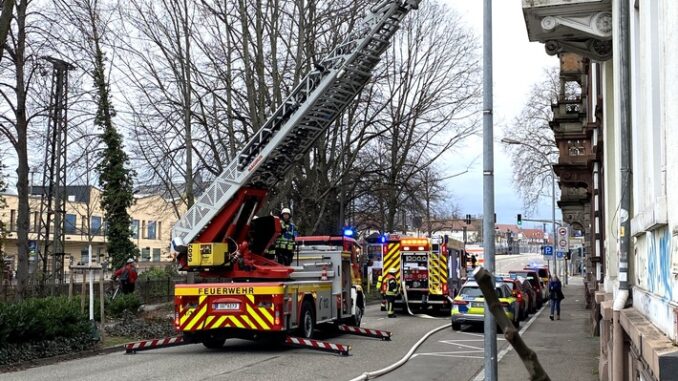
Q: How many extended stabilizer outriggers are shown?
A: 3